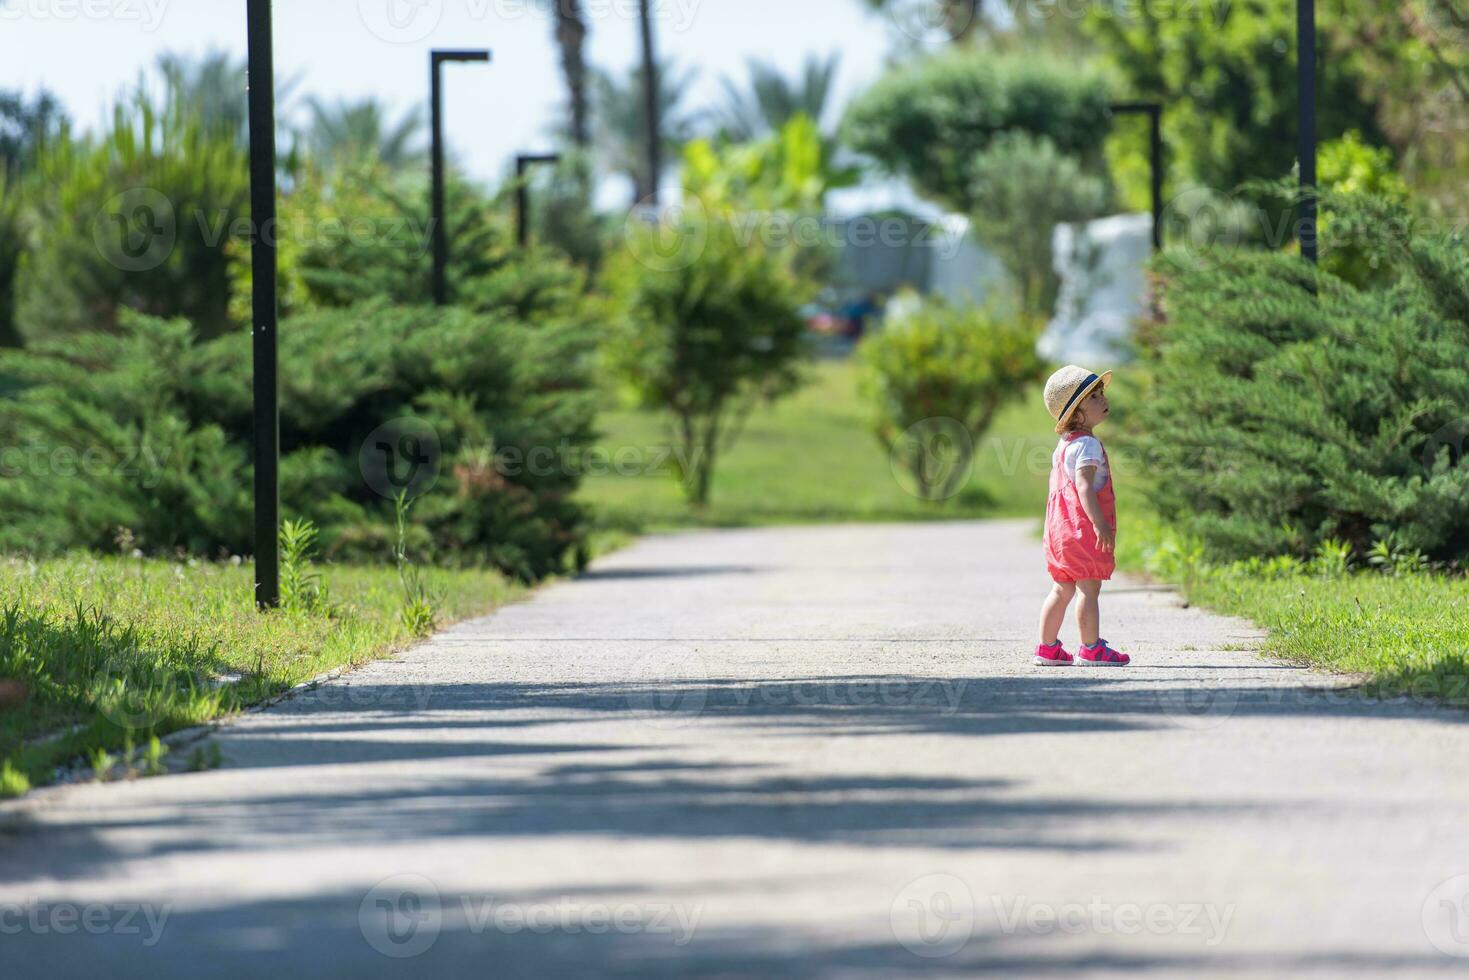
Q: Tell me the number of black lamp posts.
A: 5